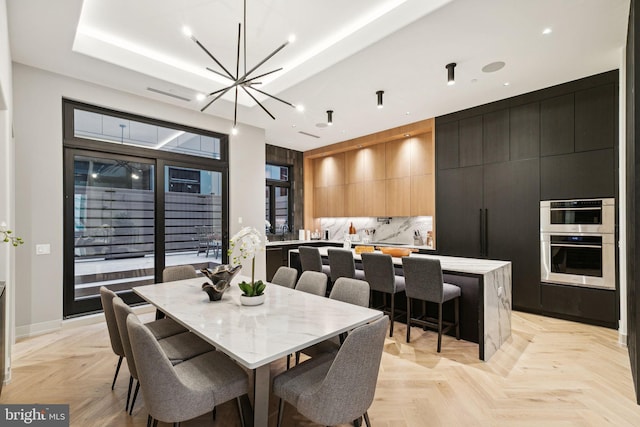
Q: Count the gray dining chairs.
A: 8